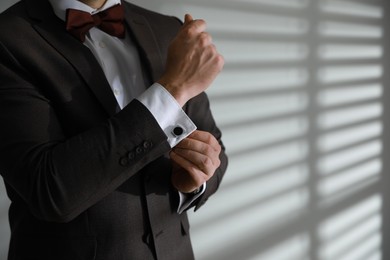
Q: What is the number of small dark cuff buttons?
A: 4